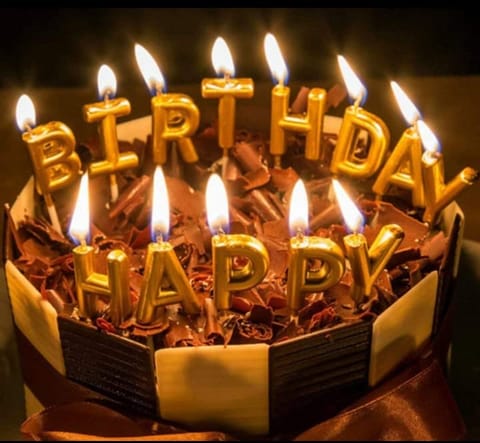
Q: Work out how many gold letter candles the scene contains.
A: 13